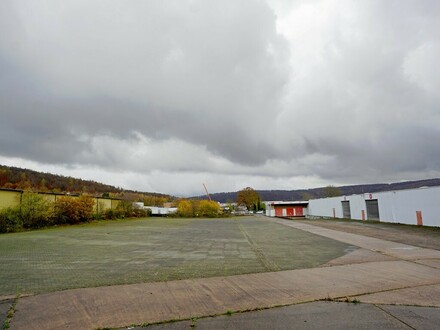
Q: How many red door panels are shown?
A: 3